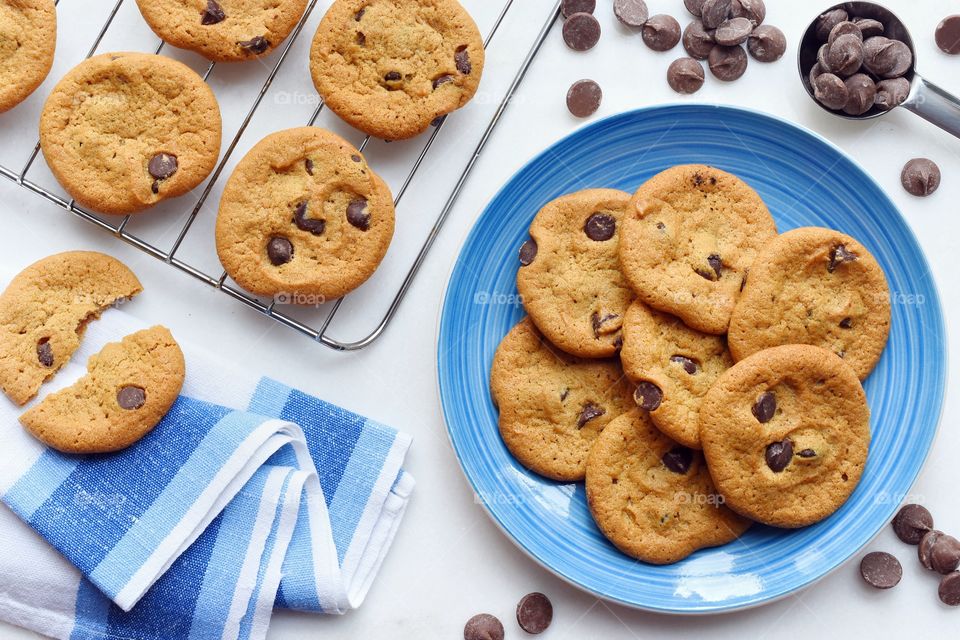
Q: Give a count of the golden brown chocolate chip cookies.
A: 13